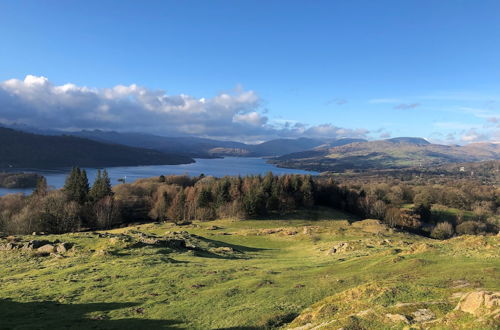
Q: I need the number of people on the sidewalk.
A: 0